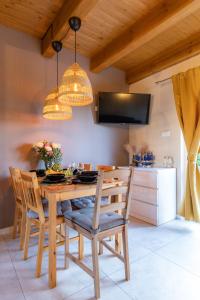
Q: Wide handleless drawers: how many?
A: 3